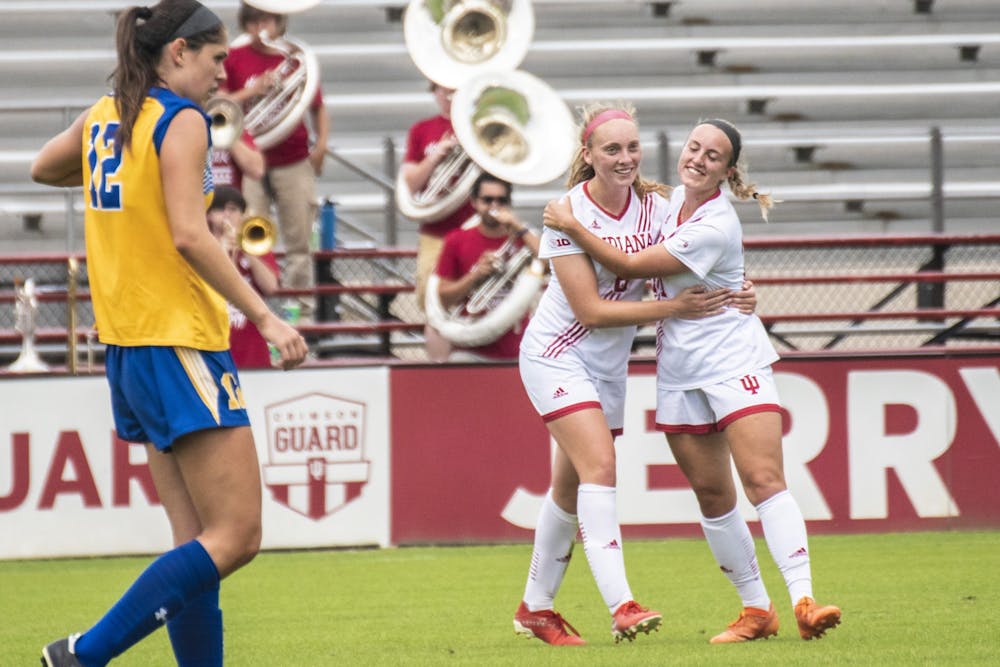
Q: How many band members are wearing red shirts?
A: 5